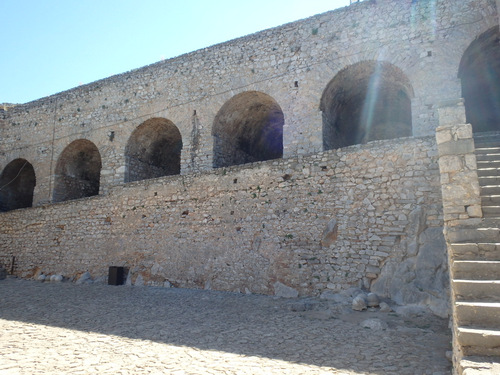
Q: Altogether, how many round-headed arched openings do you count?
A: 6